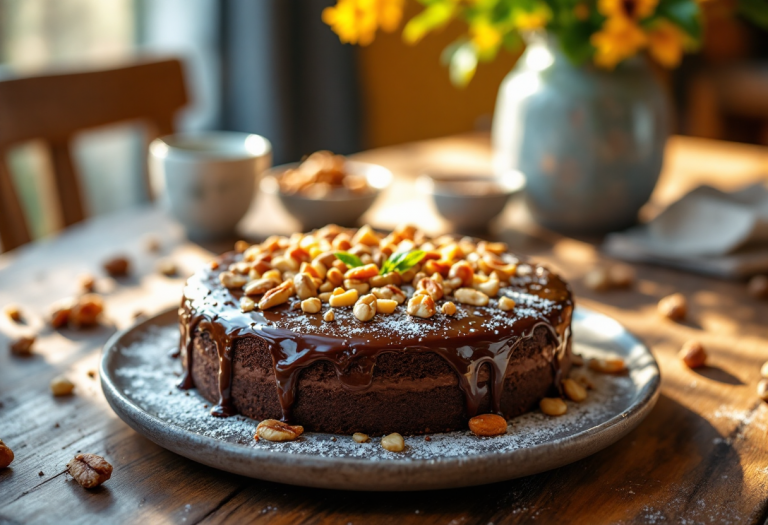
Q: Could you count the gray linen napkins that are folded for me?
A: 1